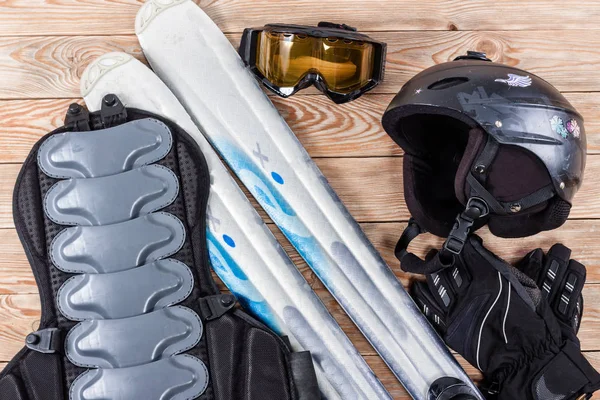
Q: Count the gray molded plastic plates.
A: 6